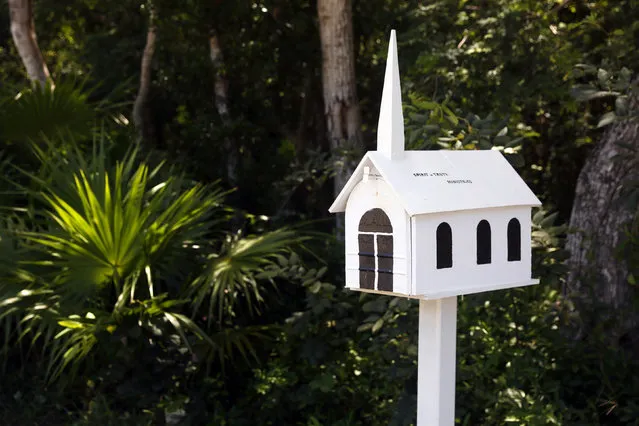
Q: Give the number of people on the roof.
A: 0